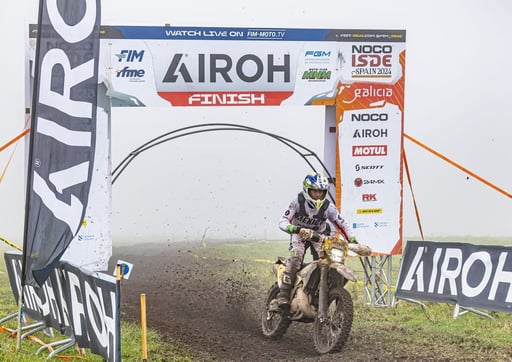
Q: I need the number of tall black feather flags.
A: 1